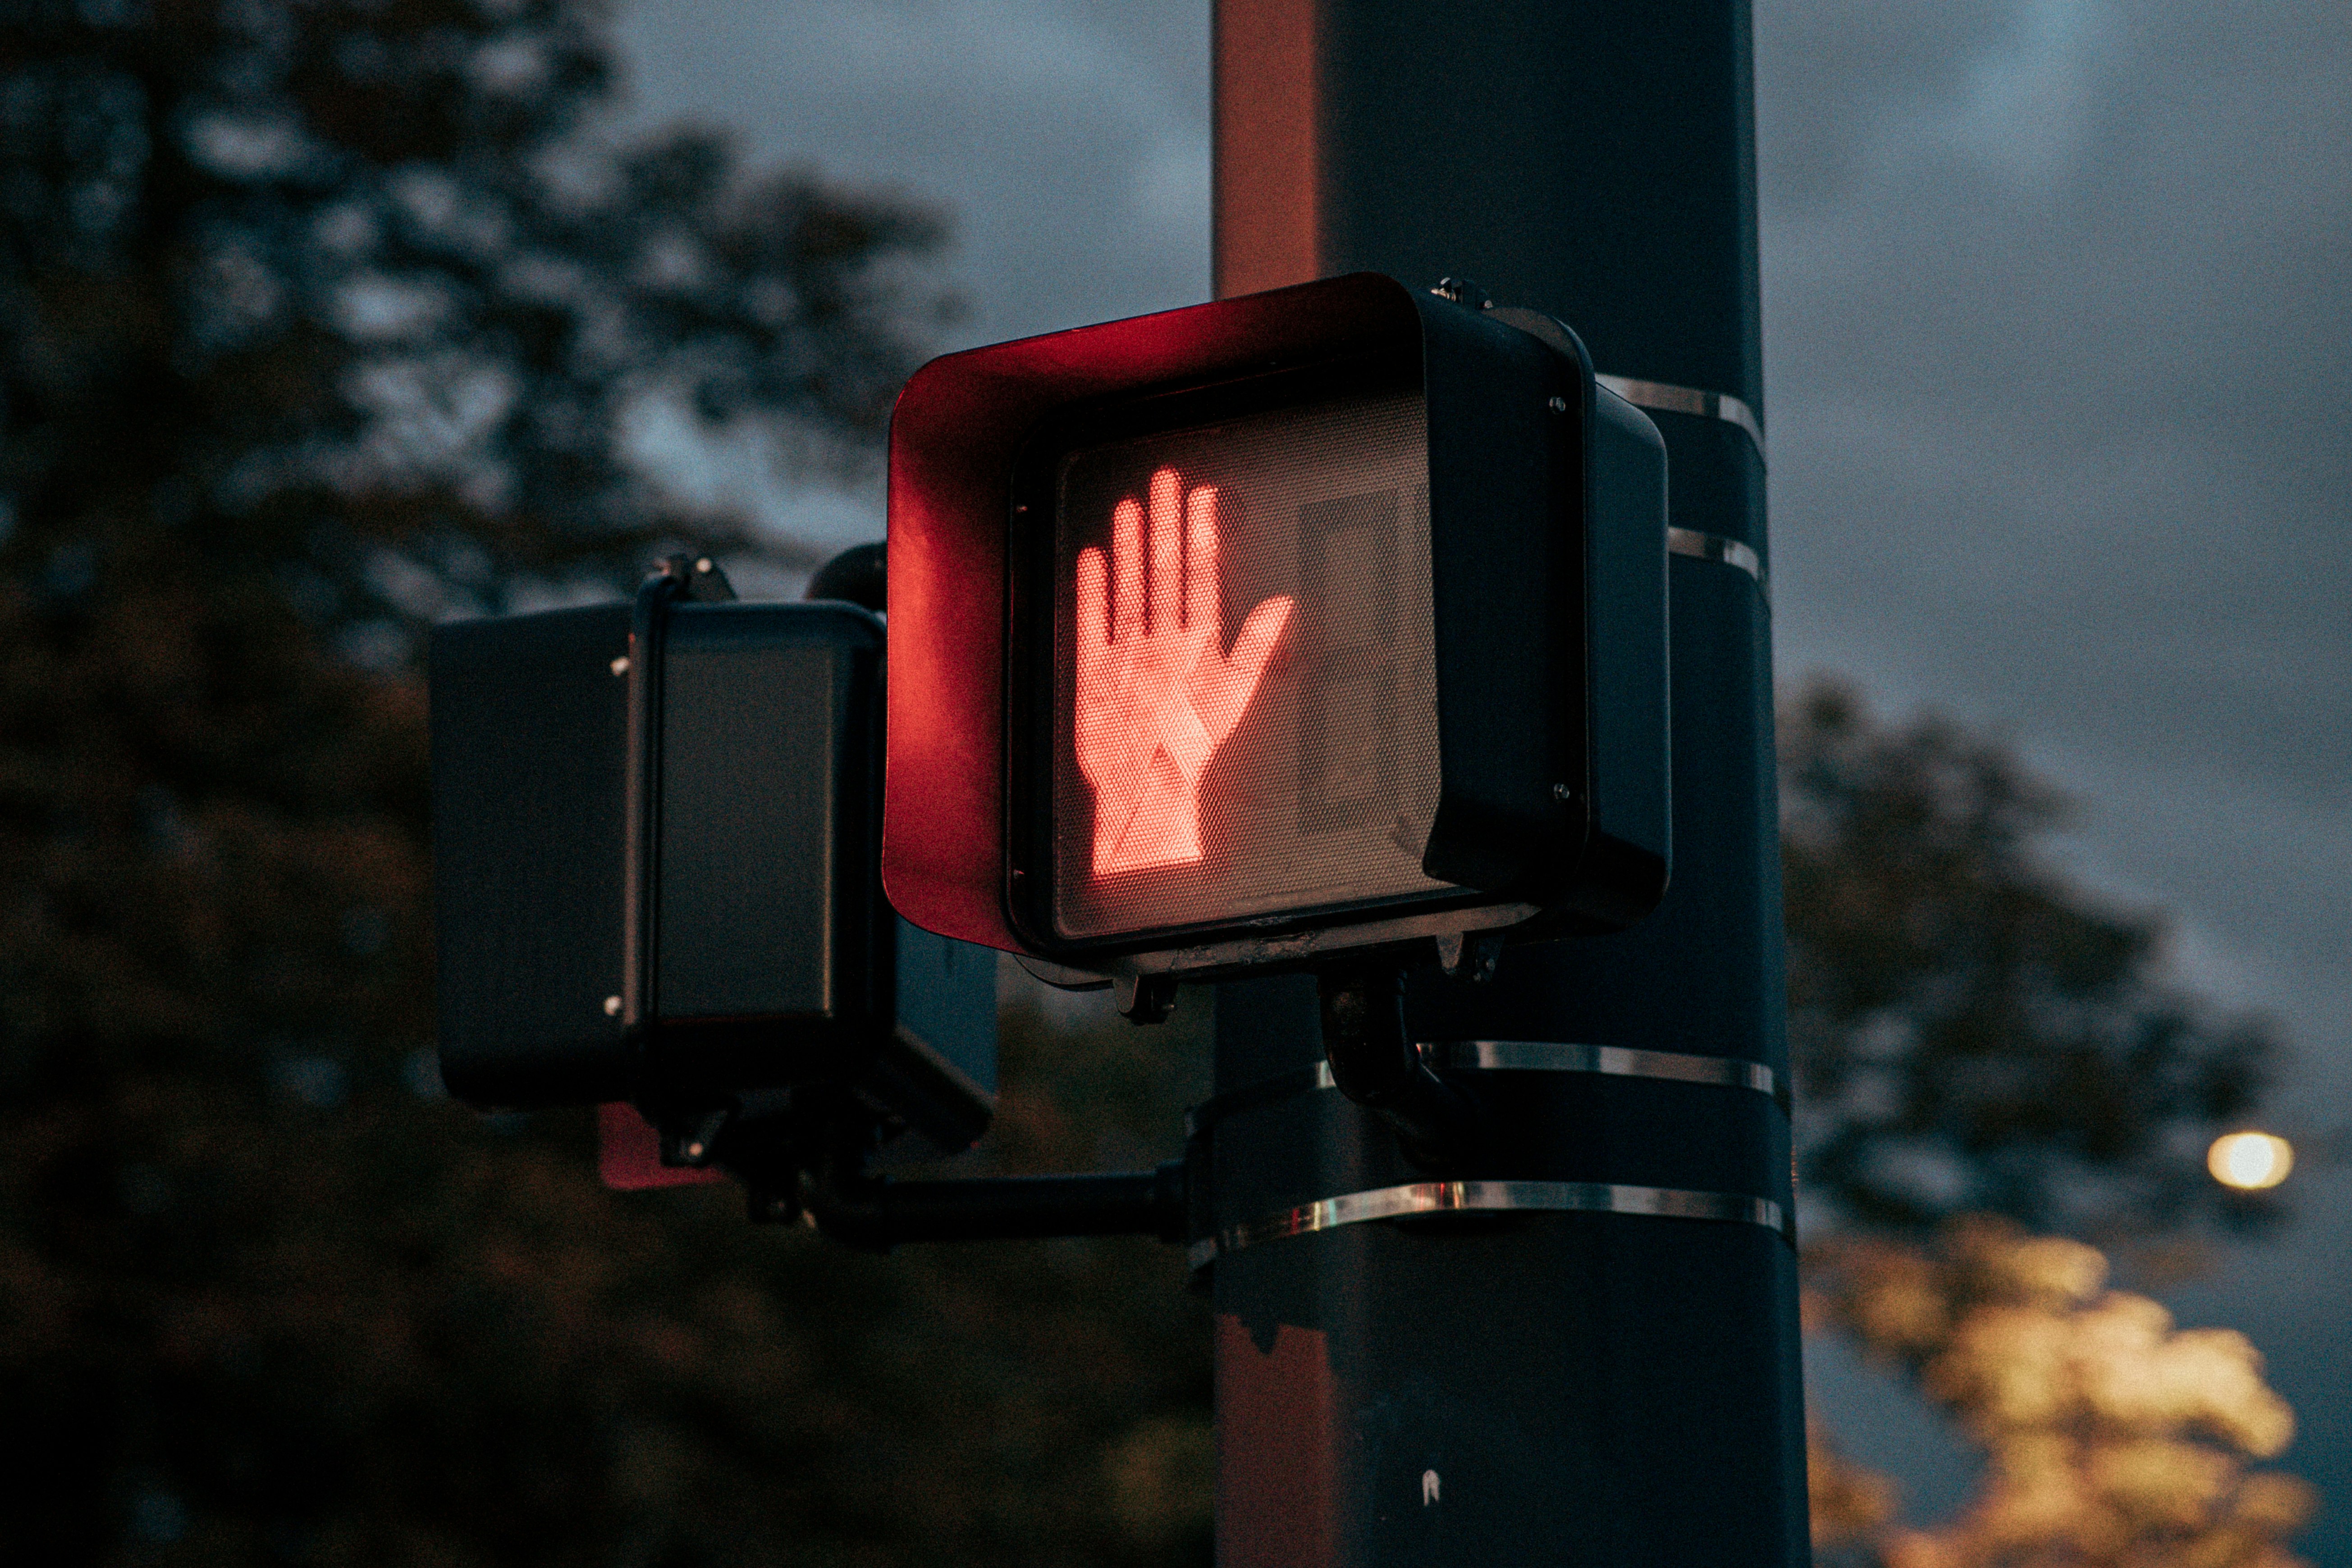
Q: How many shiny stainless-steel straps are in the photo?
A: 4